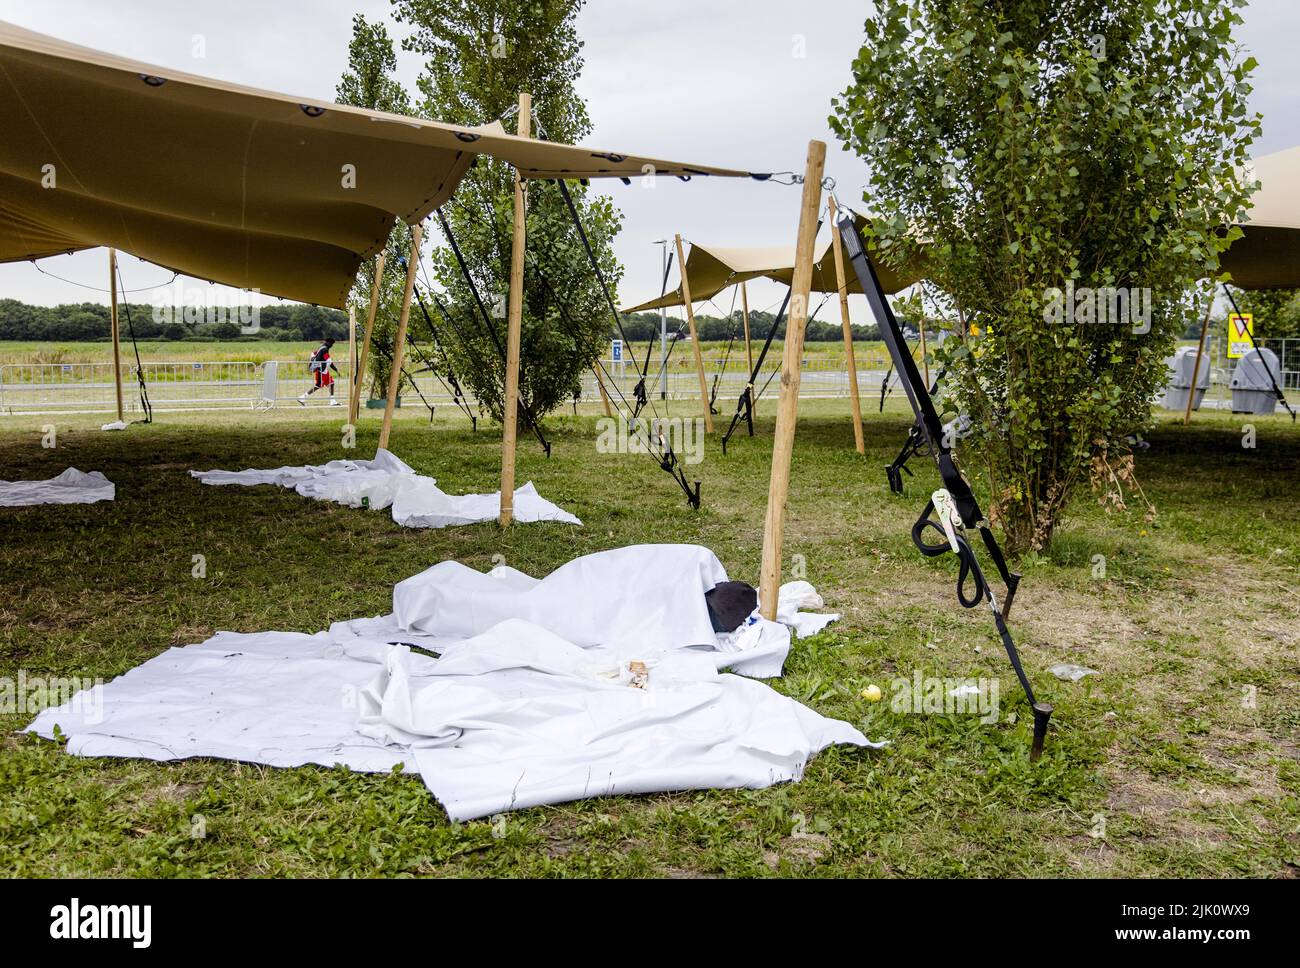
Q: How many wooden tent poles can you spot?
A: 12